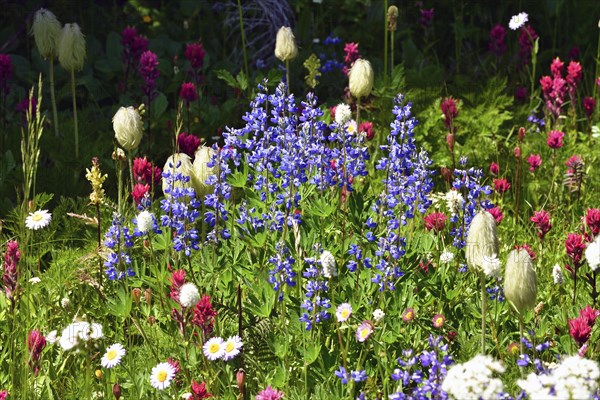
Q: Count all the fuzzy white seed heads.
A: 9